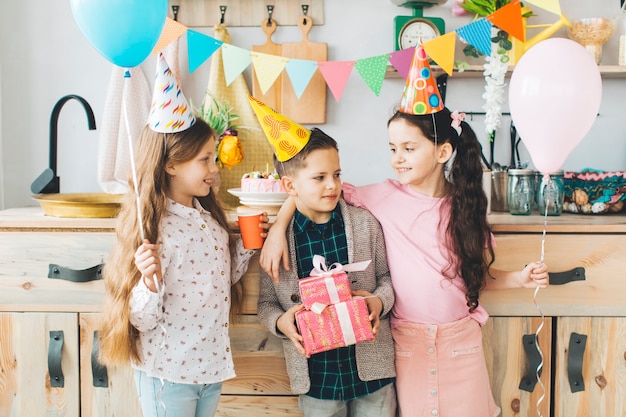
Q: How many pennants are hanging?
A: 12